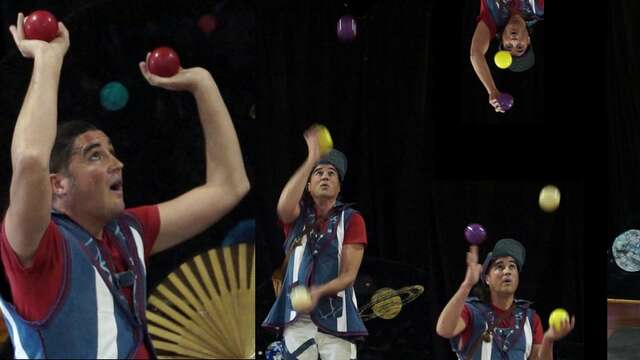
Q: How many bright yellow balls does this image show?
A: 3